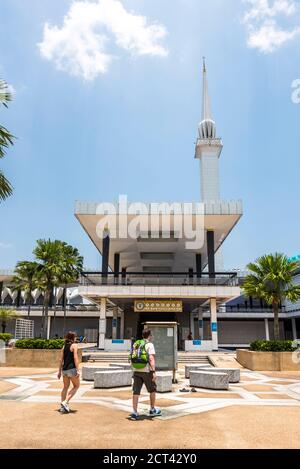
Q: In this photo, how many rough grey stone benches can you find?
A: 7